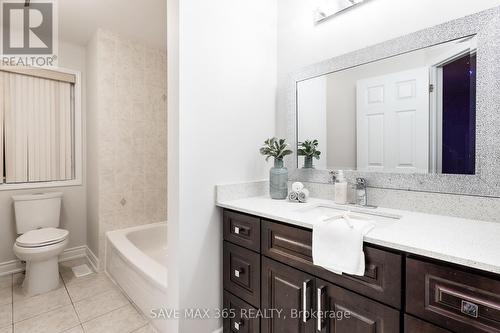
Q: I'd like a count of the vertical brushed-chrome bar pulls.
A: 2